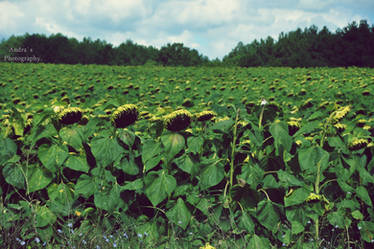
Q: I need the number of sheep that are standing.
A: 0